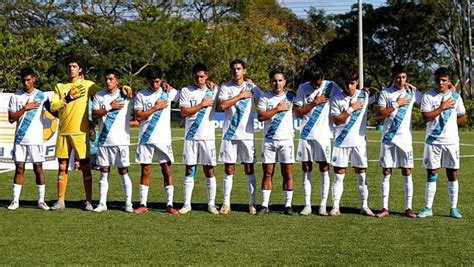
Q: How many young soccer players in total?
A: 11